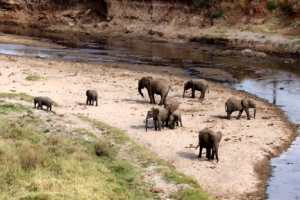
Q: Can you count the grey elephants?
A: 9